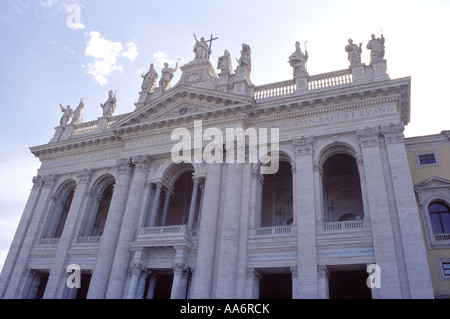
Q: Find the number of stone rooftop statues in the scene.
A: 11